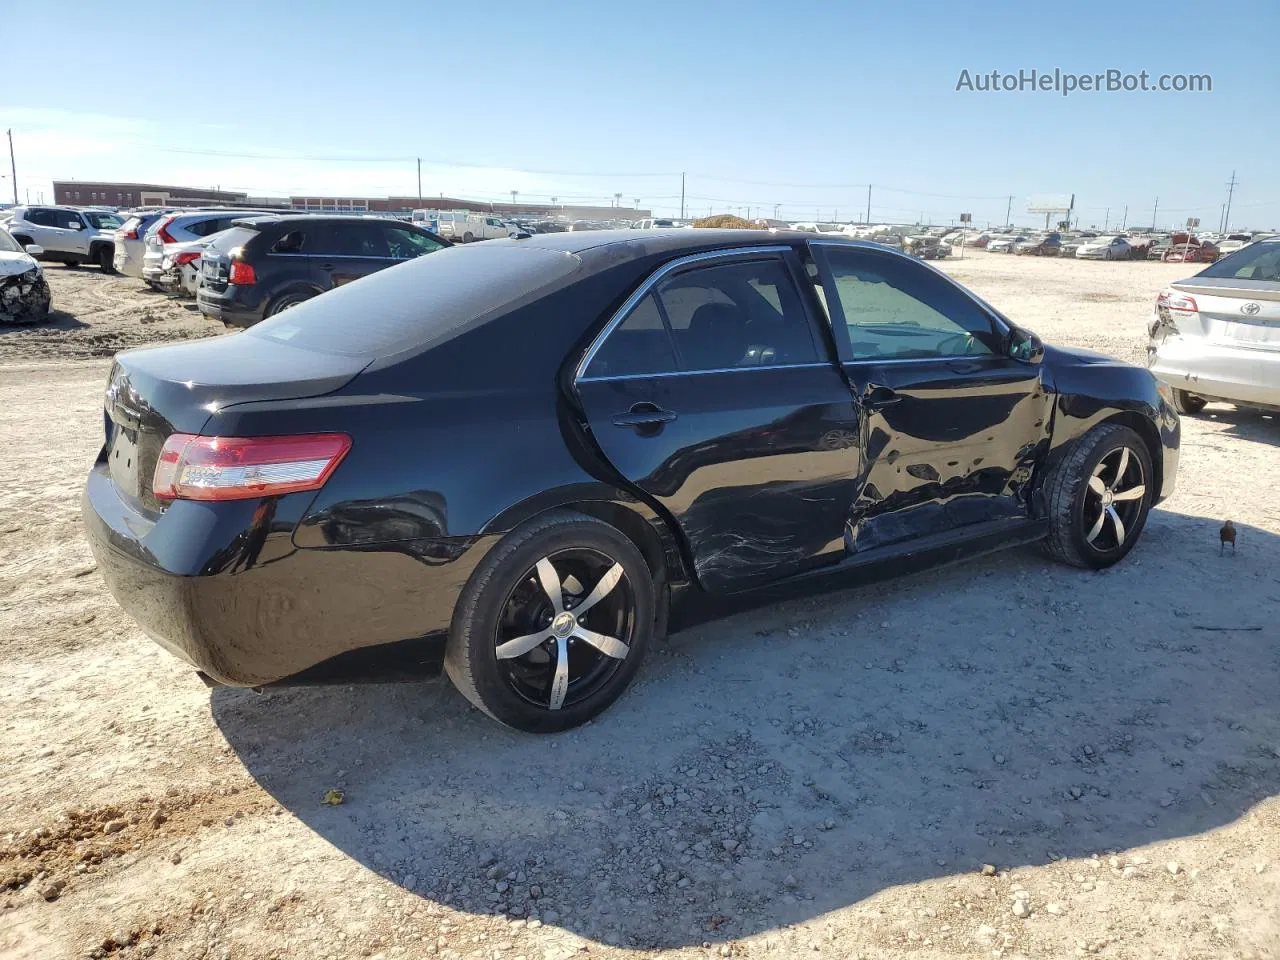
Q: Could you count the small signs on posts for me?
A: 2